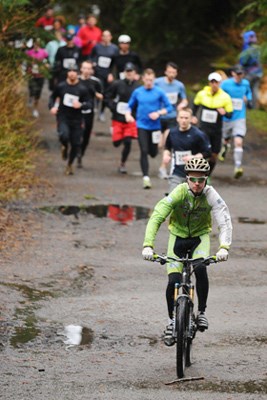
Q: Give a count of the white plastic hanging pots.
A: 0